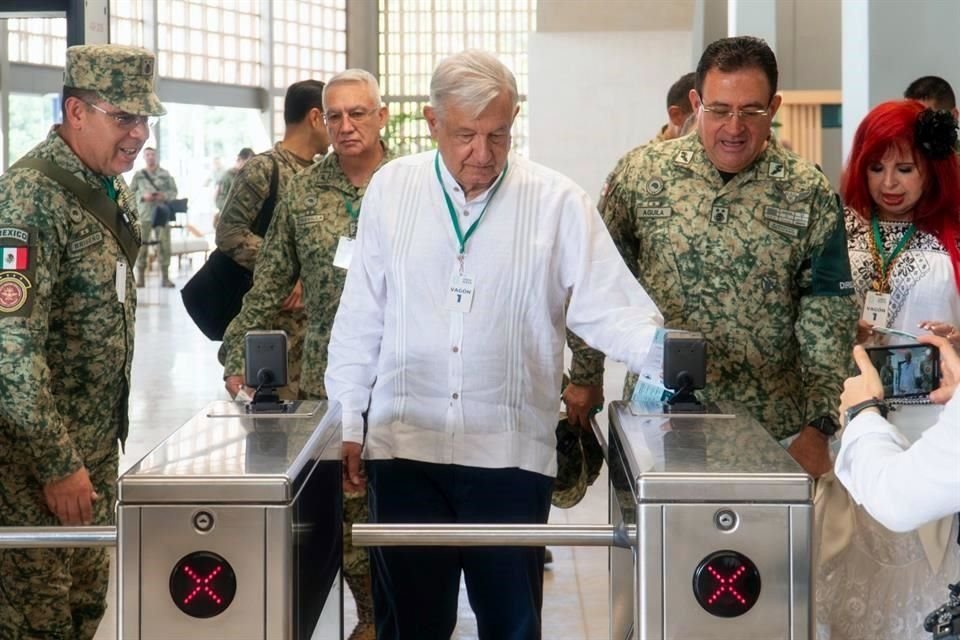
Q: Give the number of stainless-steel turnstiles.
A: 2